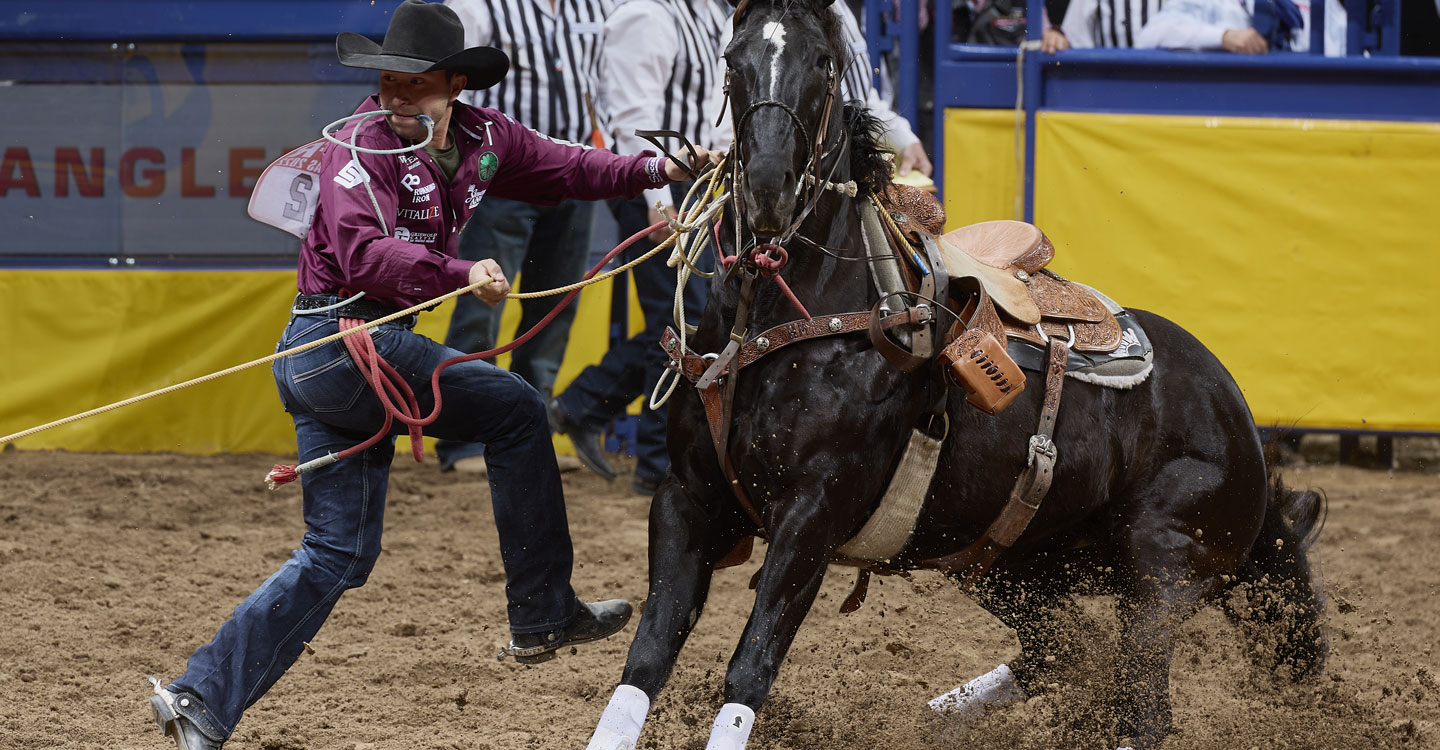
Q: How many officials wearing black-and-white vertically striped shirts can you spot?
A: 4